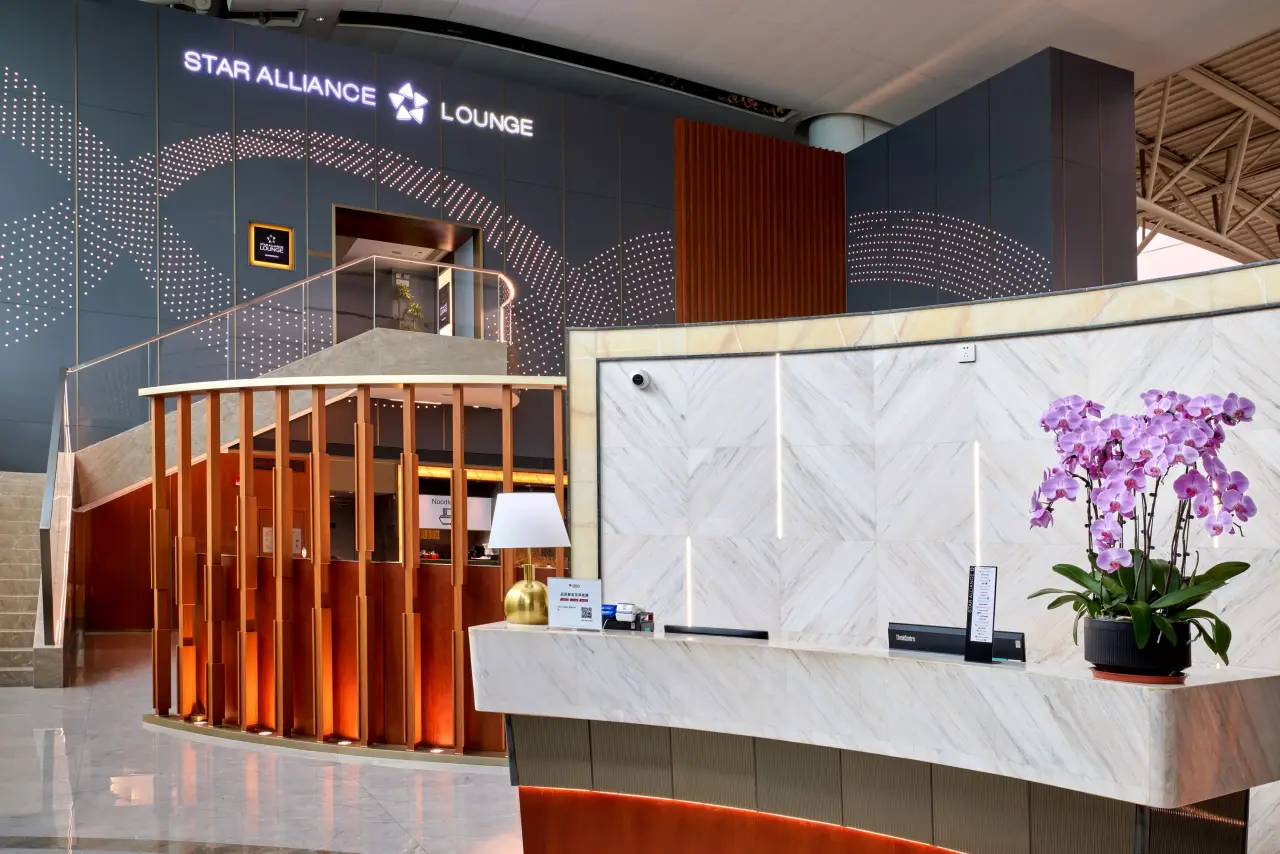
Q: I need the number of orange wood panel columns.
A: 11